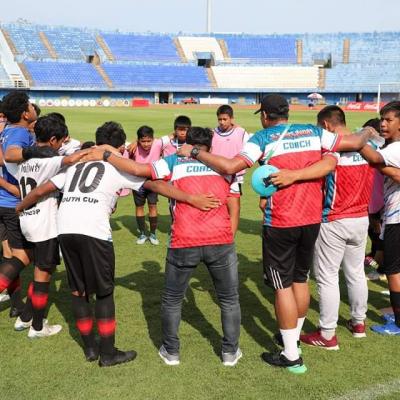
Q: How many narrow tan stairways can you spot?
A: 11